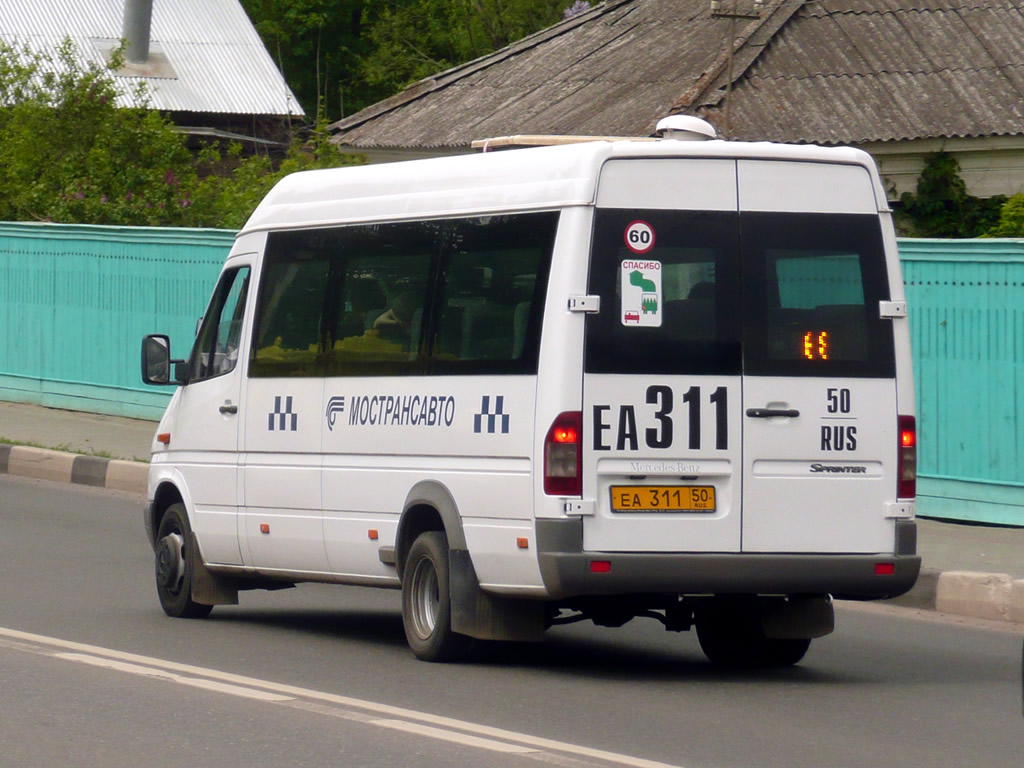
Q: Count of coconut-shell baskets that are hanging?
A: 0